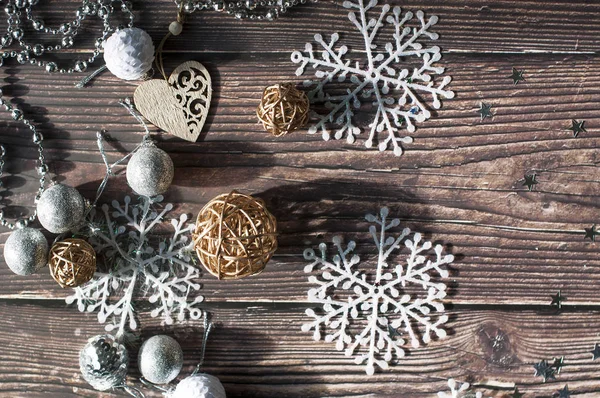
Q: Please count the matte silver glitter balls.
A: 4